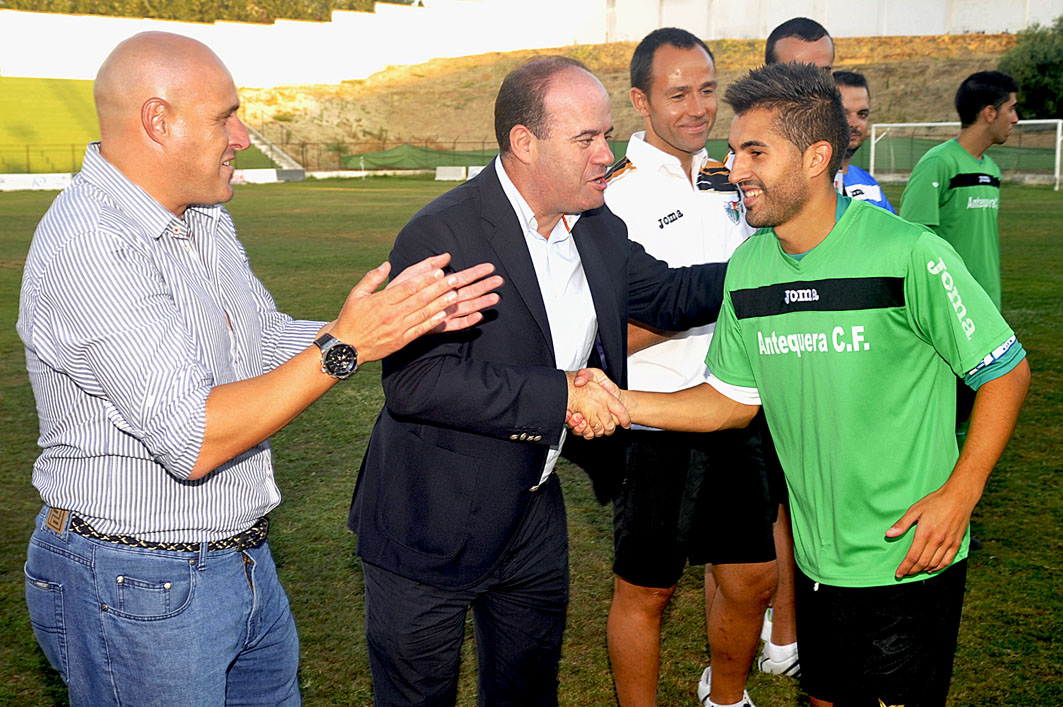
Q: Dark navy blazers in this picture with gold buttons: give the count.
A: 1